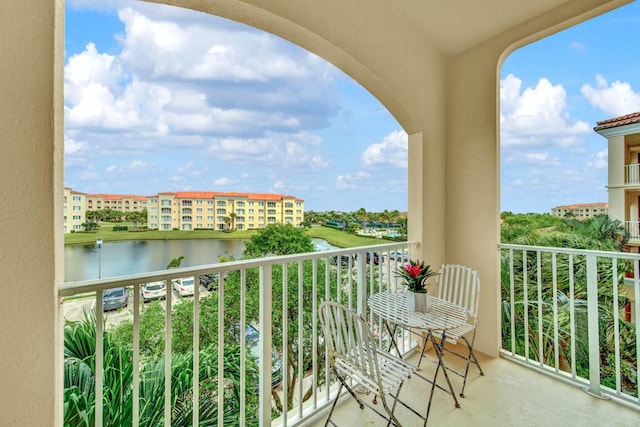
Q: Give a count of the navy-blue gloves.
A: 0